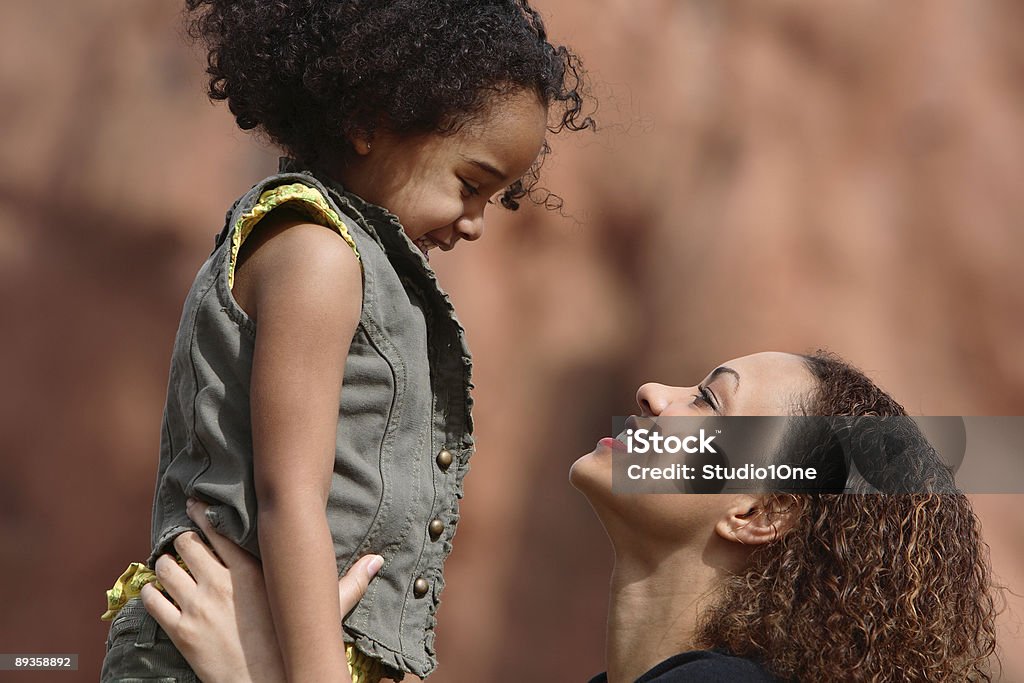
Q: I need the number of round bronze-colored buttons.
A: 3